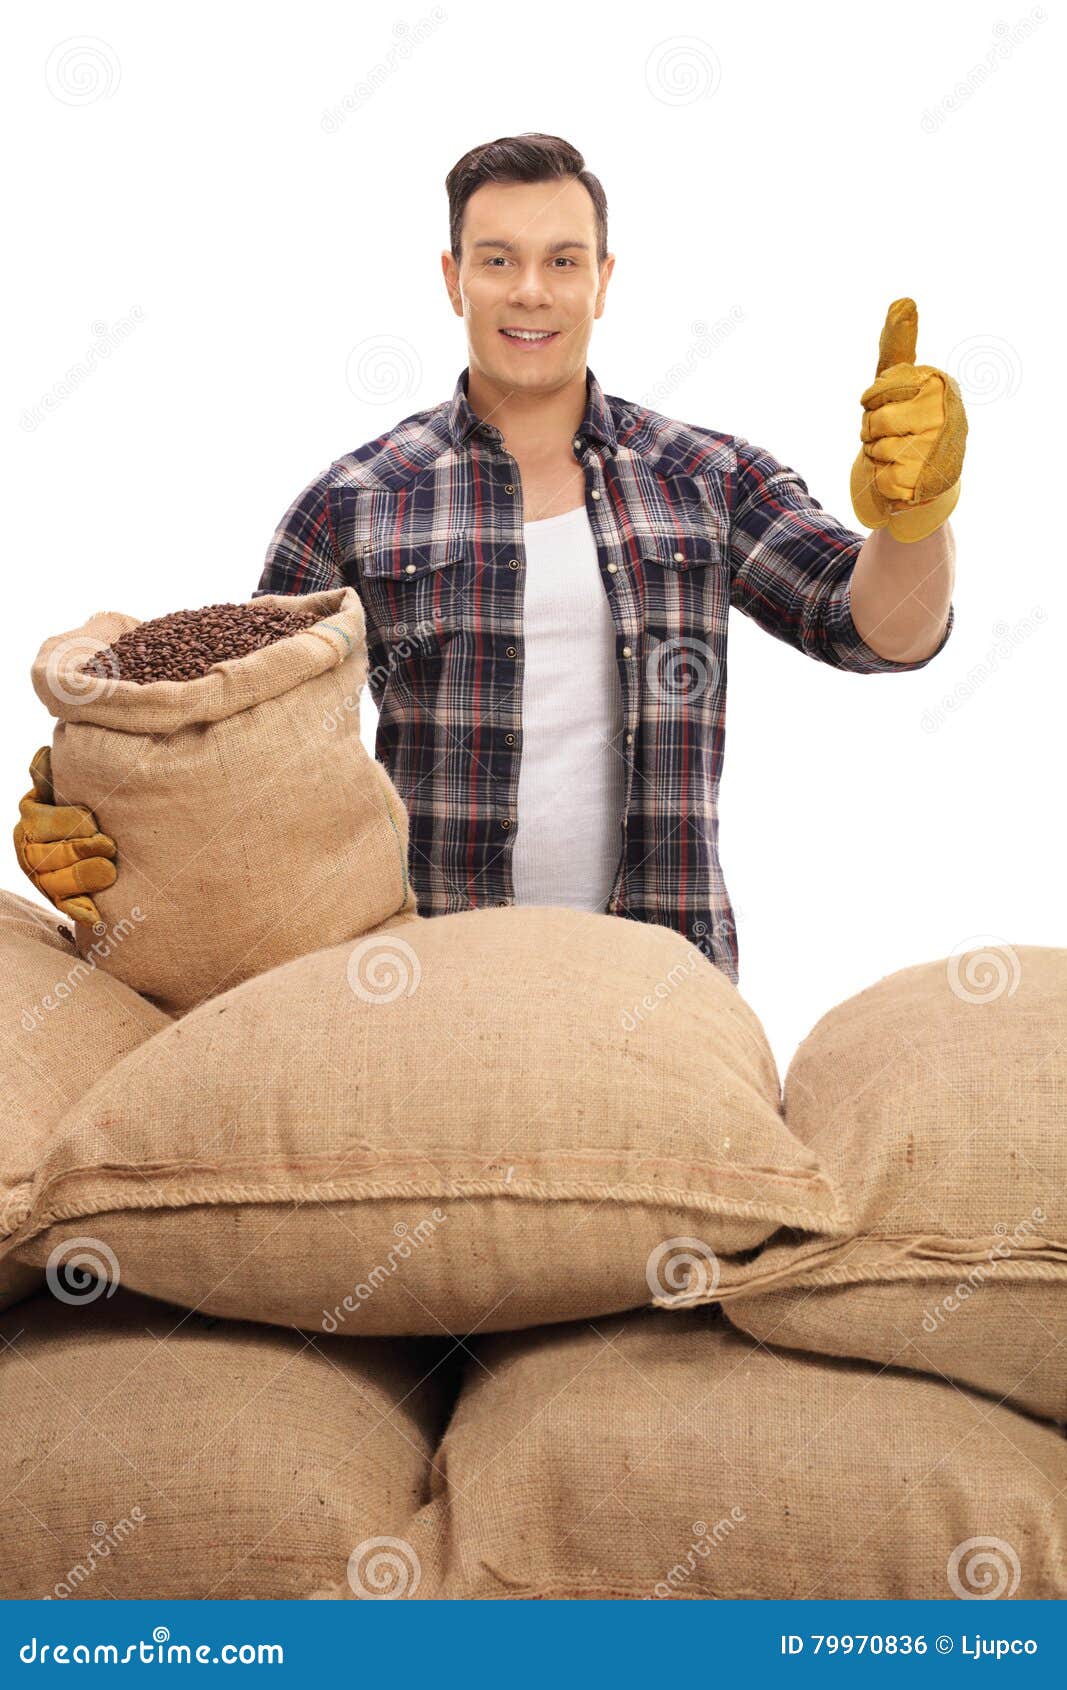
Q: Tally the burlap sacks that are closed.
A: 5